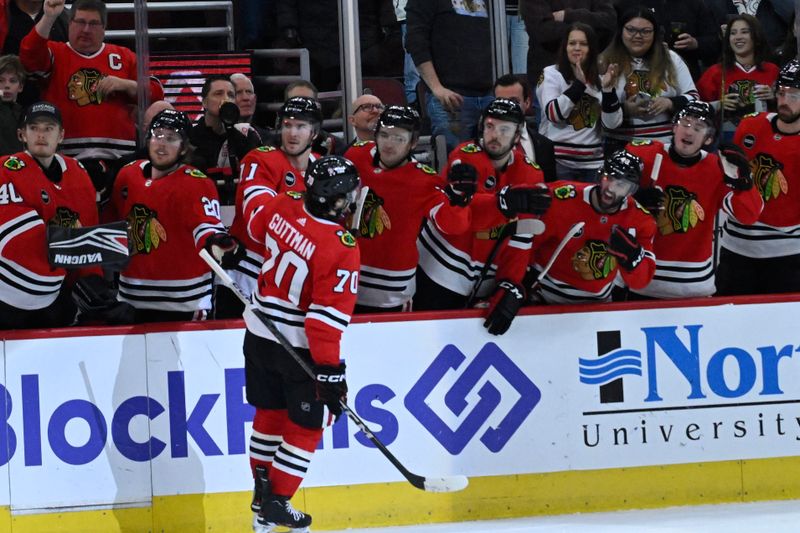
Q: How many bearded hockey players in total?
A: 4